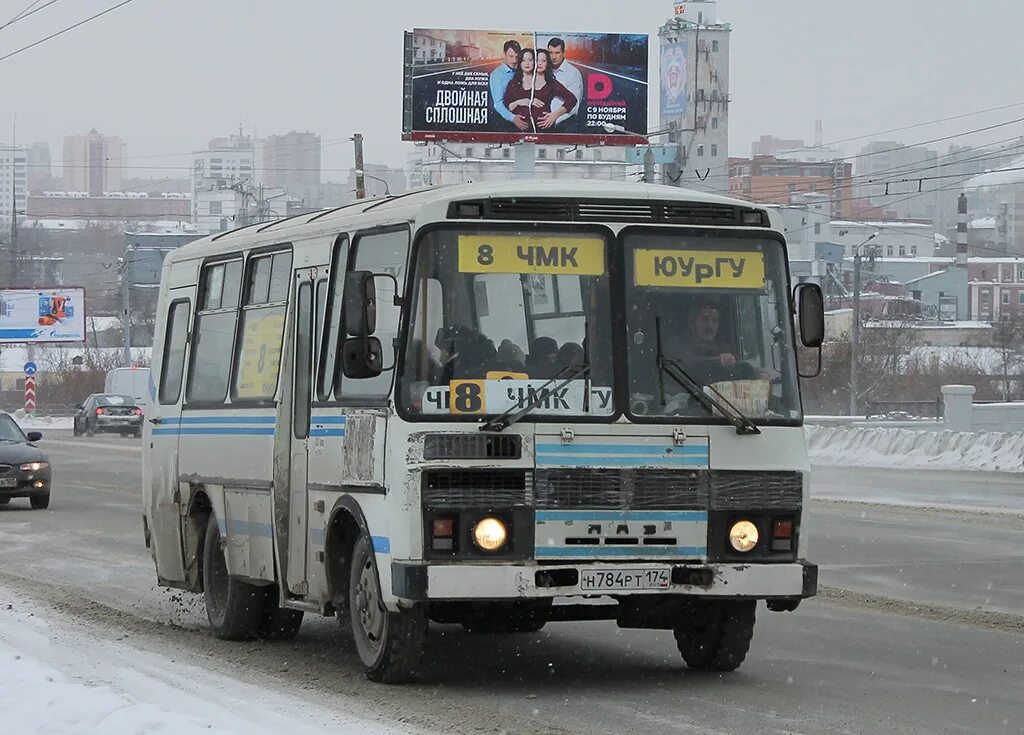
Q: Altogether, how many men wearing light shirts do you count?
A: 2